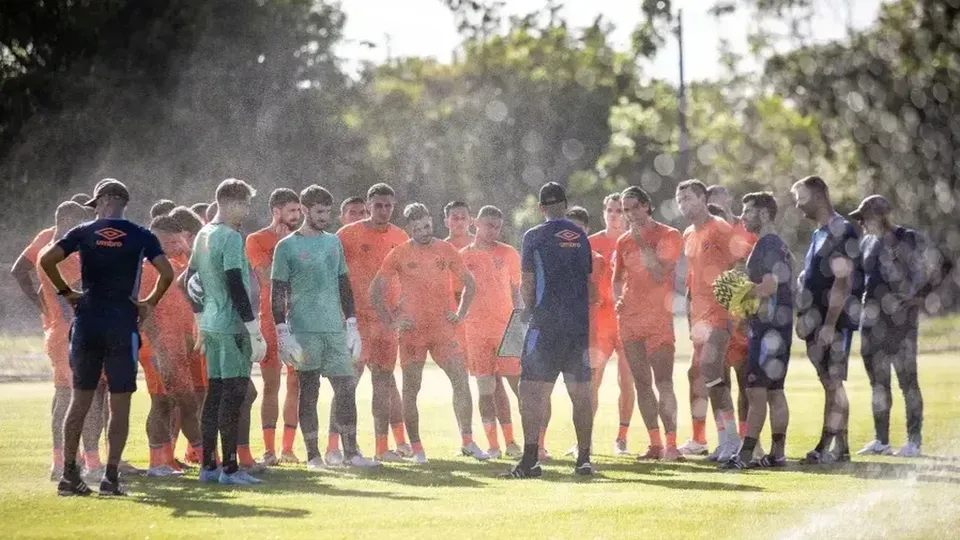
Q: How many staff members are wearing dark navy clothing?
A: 5